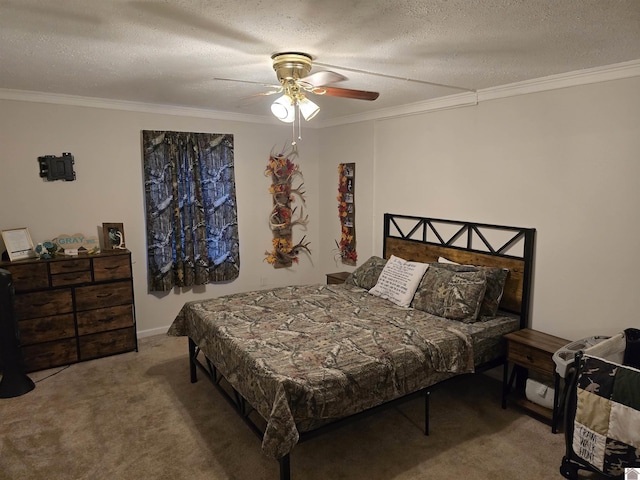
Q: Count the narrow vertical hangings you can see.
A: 2